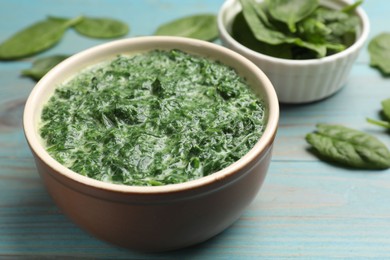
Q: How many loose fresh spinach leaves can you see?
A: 7